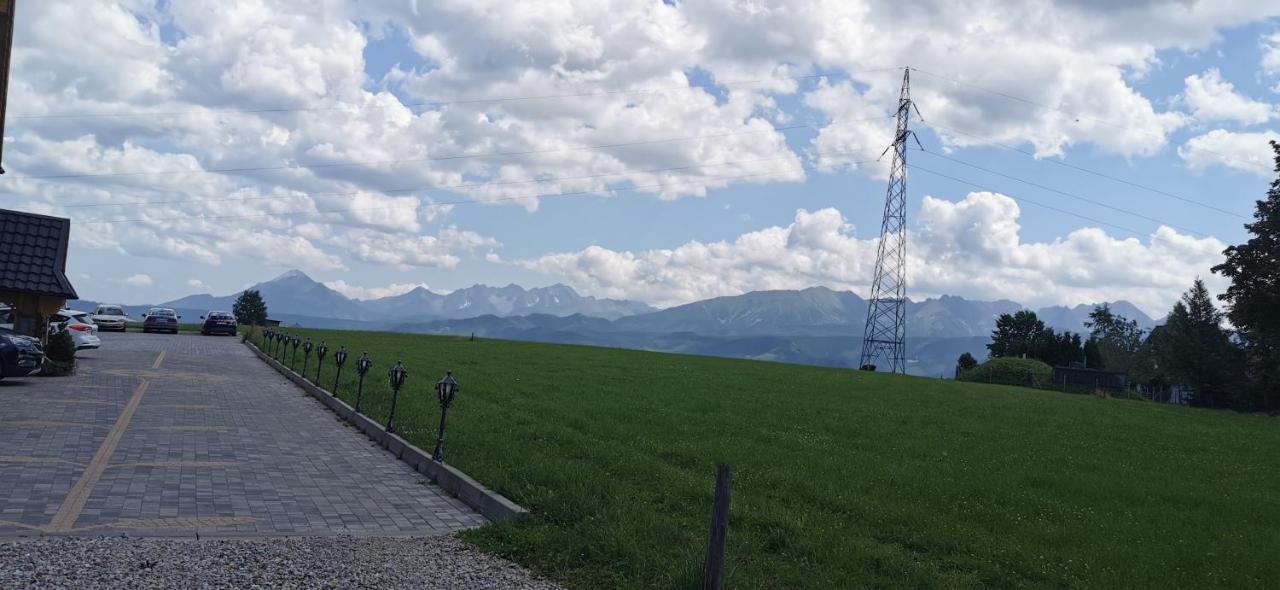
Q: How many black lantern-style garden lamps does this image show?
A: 11